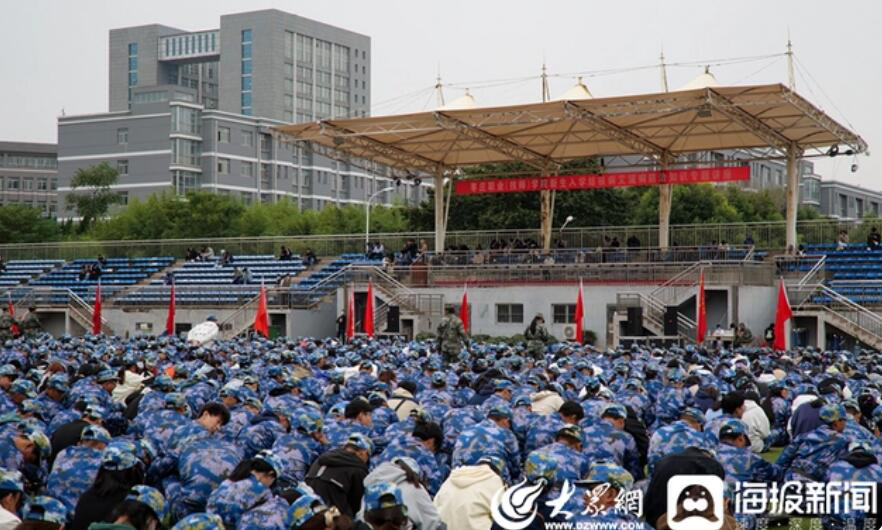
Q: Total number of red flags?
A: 10